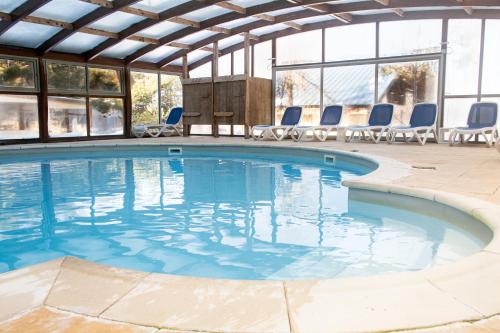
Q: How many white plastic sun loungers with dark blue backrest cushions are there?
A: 6